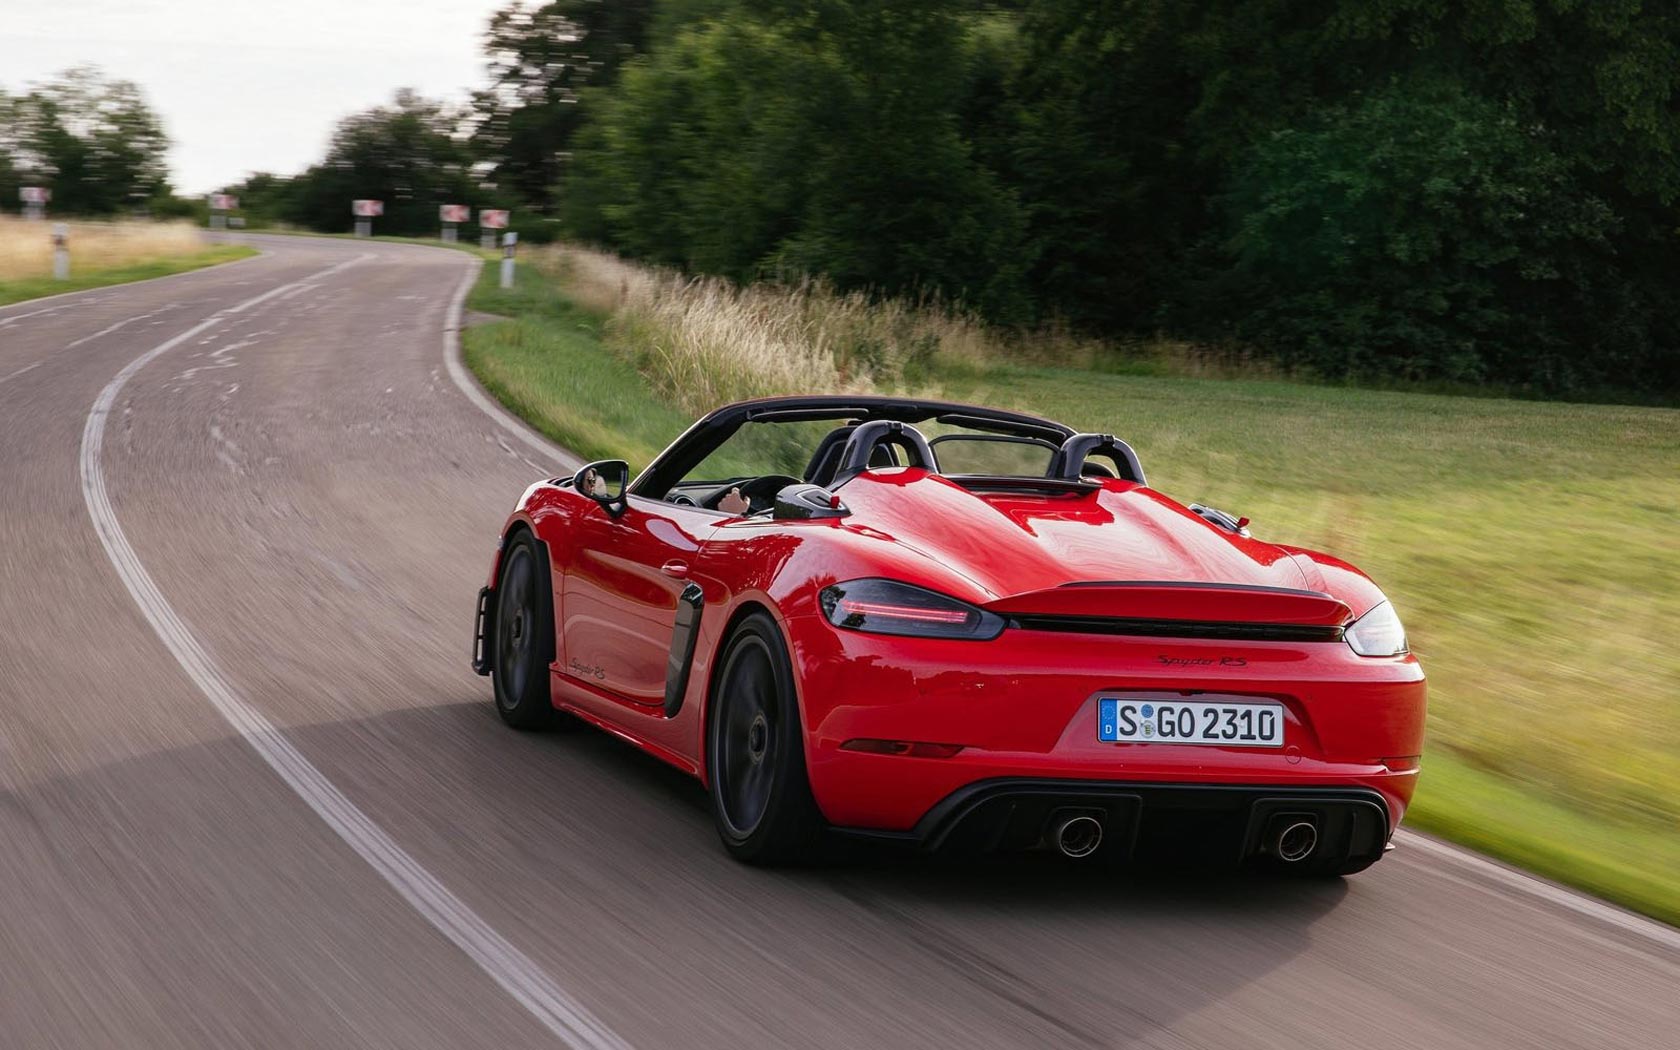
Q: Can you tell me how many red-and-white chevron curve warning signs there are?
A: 5